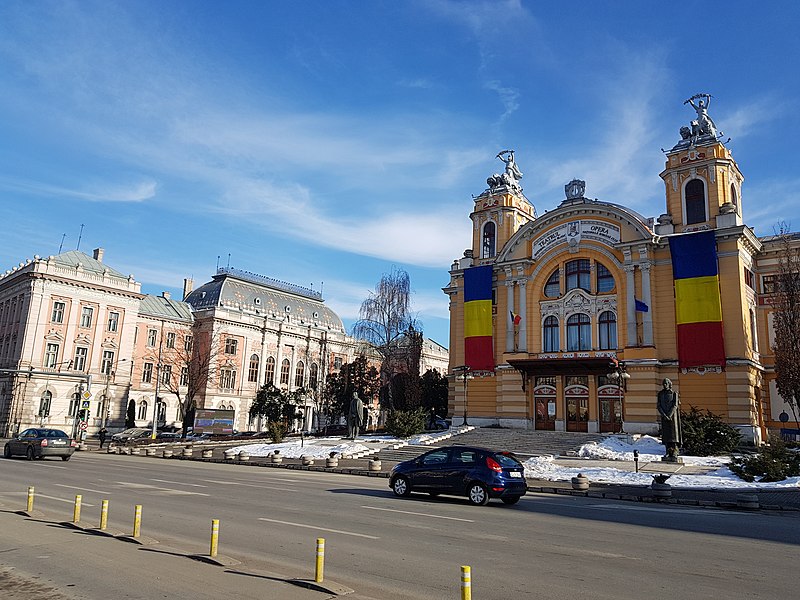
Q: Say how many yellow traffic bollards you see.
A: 7